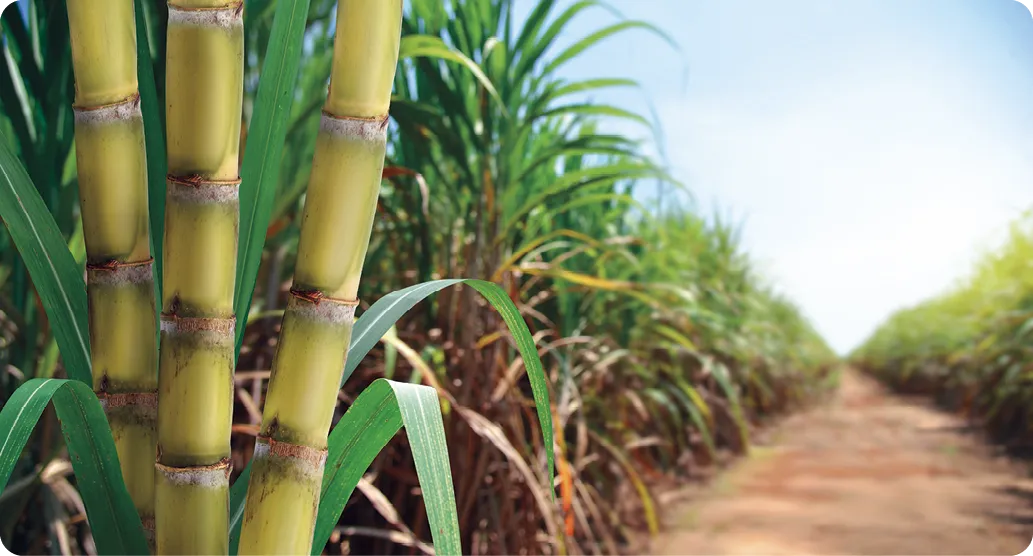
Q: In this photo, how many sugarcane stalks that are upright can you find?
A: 3